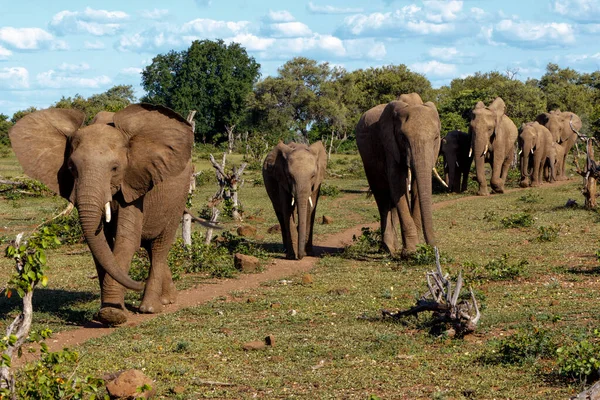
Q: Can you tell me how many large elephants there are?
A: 4